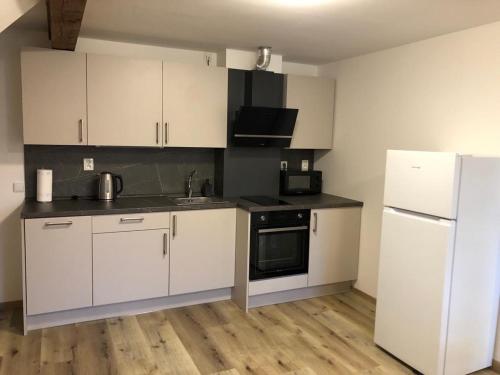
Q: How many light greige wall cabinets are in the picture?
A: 4